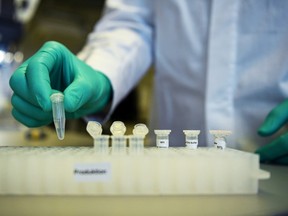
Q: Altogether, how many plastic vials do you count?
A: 7